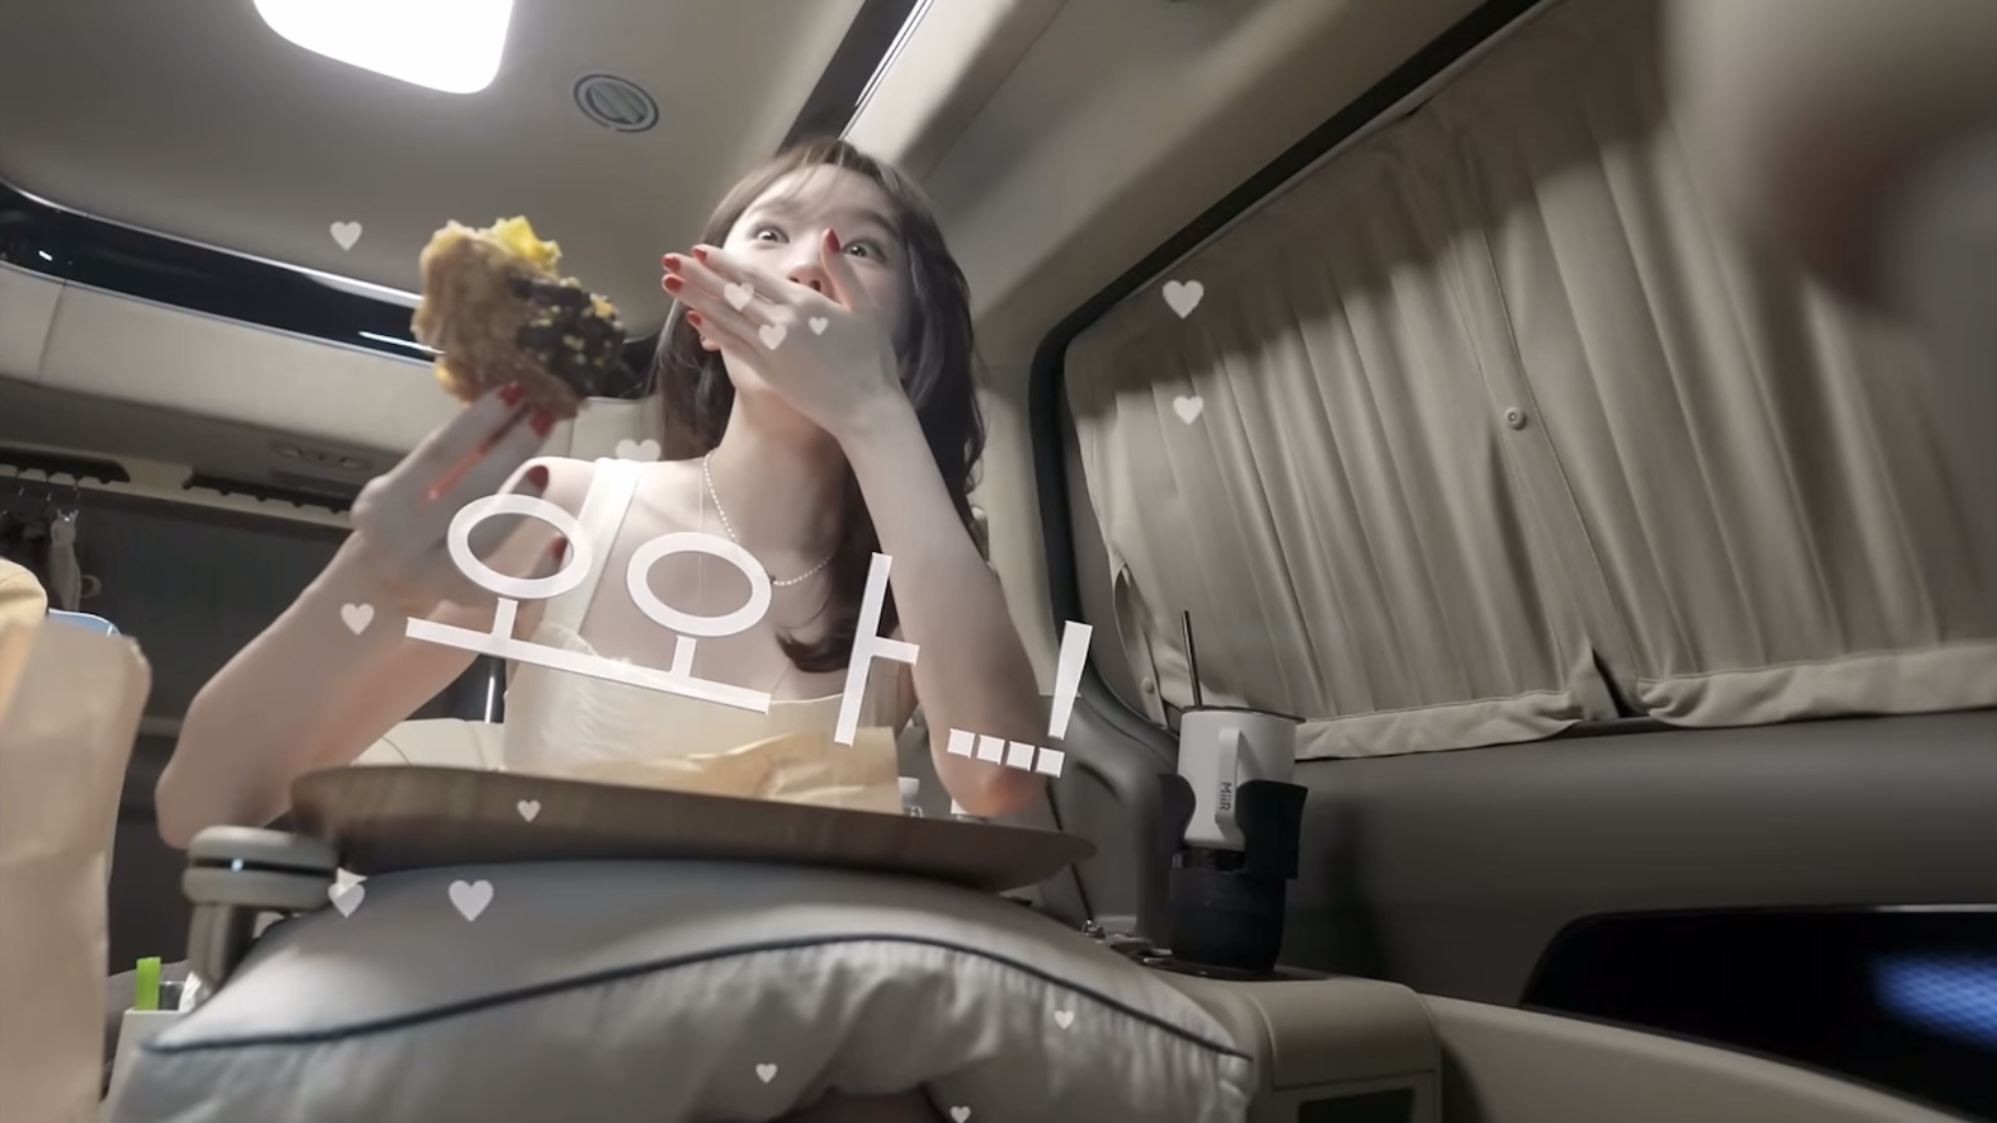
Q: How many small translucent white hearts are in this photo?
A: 14